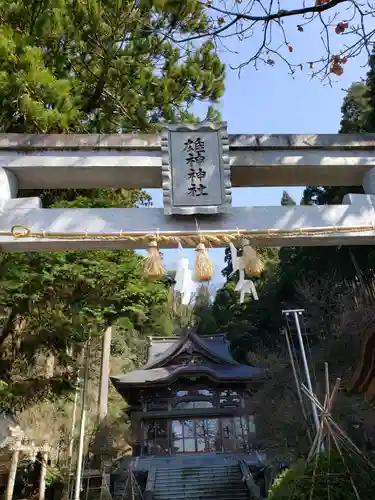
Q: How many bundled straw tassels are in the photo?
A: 3